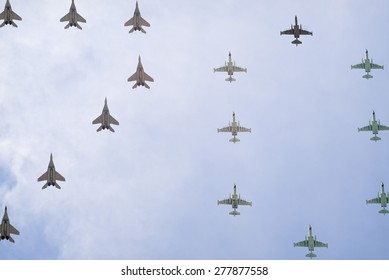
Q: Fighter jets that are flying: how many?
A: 15